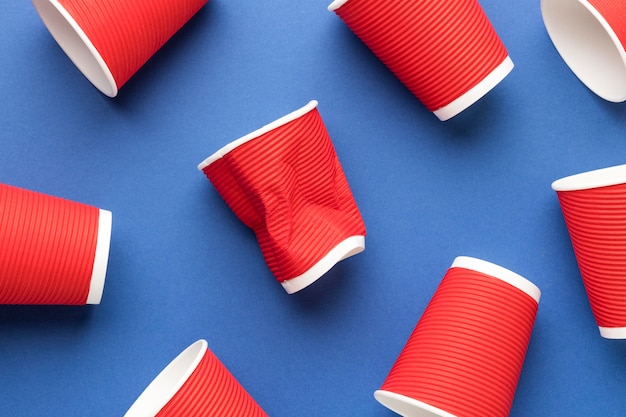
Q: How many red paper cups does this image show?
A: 8